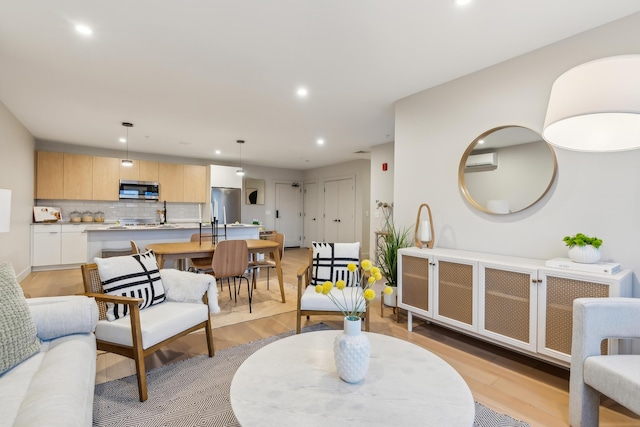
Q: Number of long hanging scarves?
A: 0